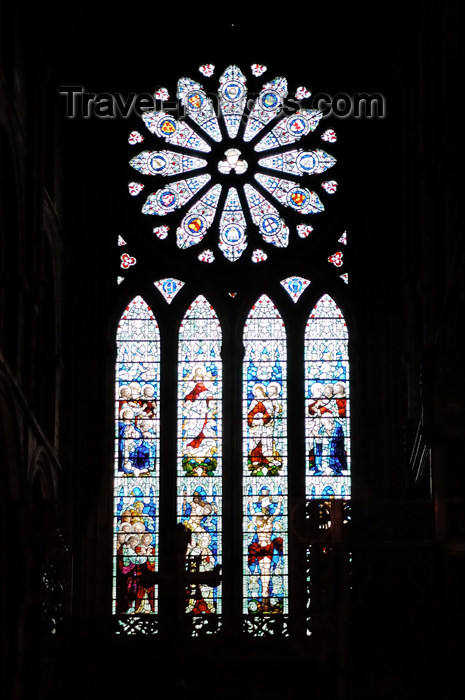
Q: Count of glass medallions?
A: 12